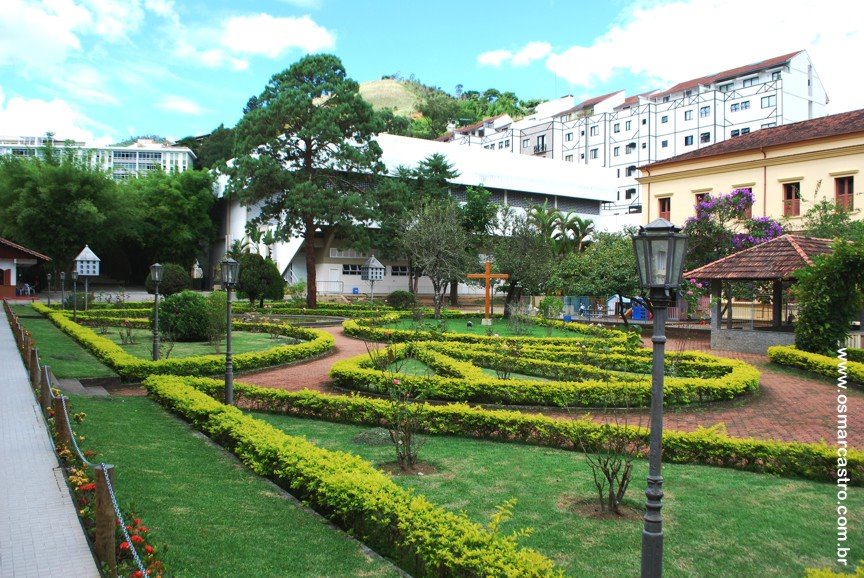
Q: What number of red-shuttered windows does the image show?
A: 5